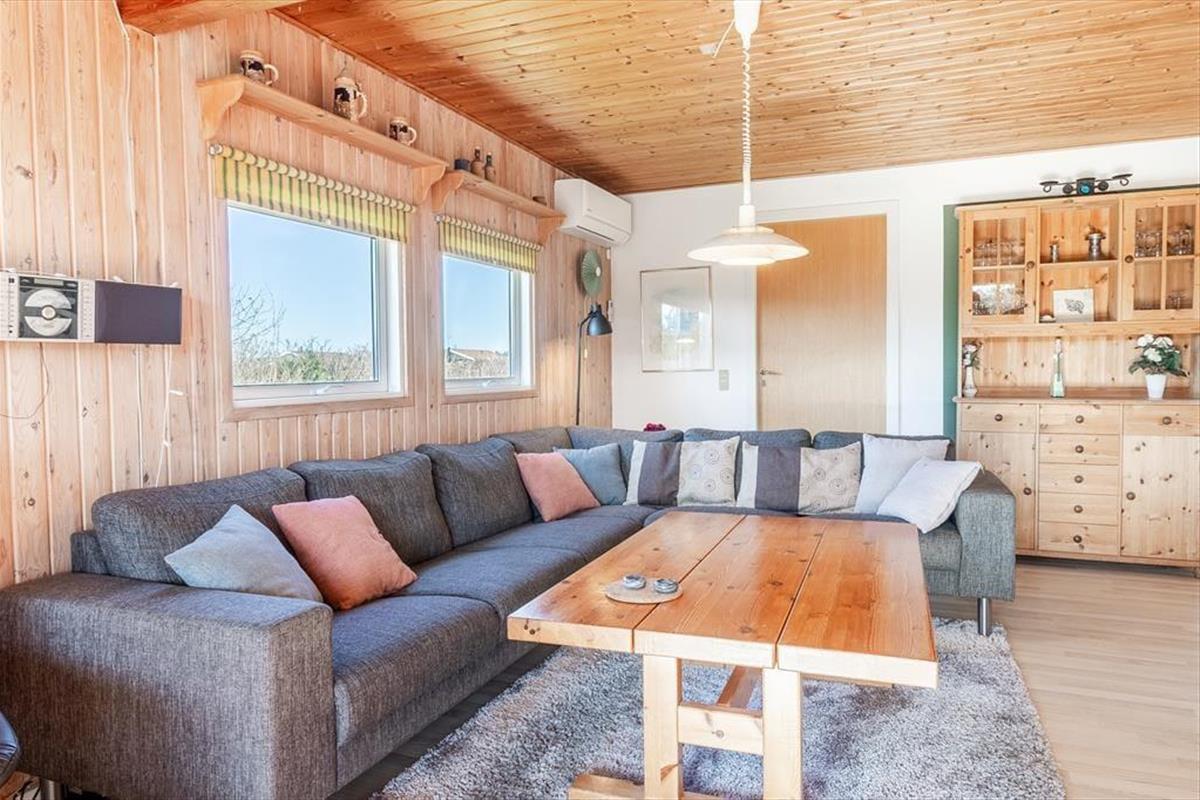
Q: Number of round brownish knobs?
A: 11